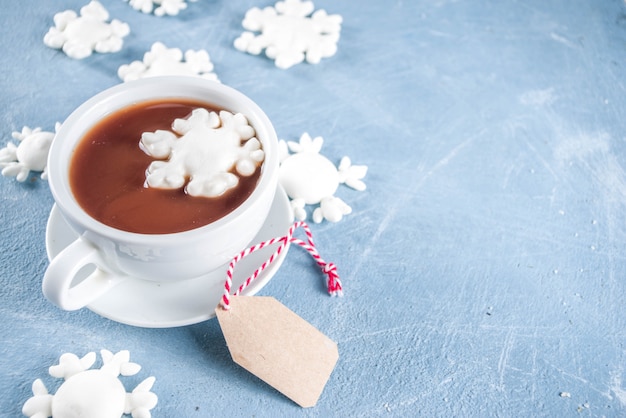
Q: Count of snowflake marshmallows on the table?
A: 7